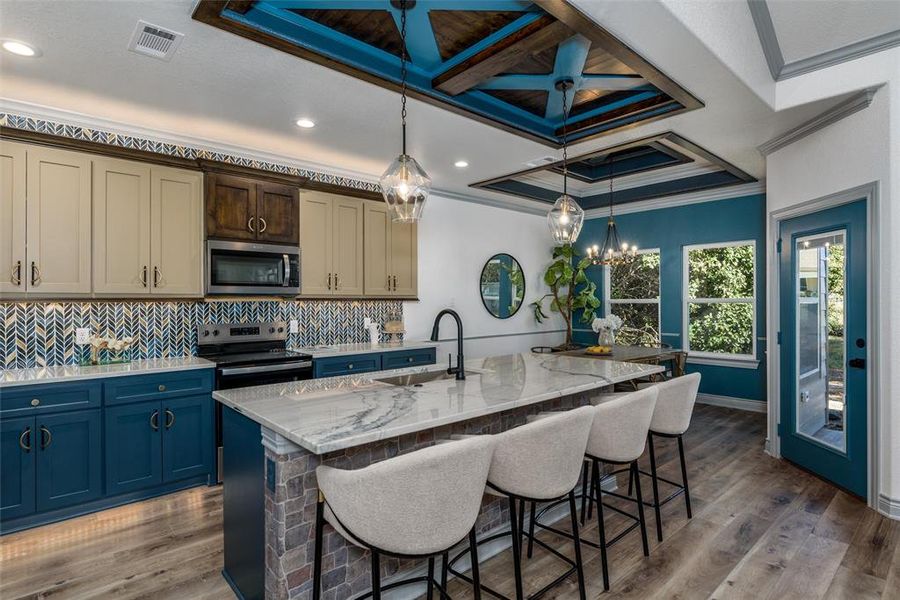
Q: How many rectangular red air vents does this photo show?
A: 0